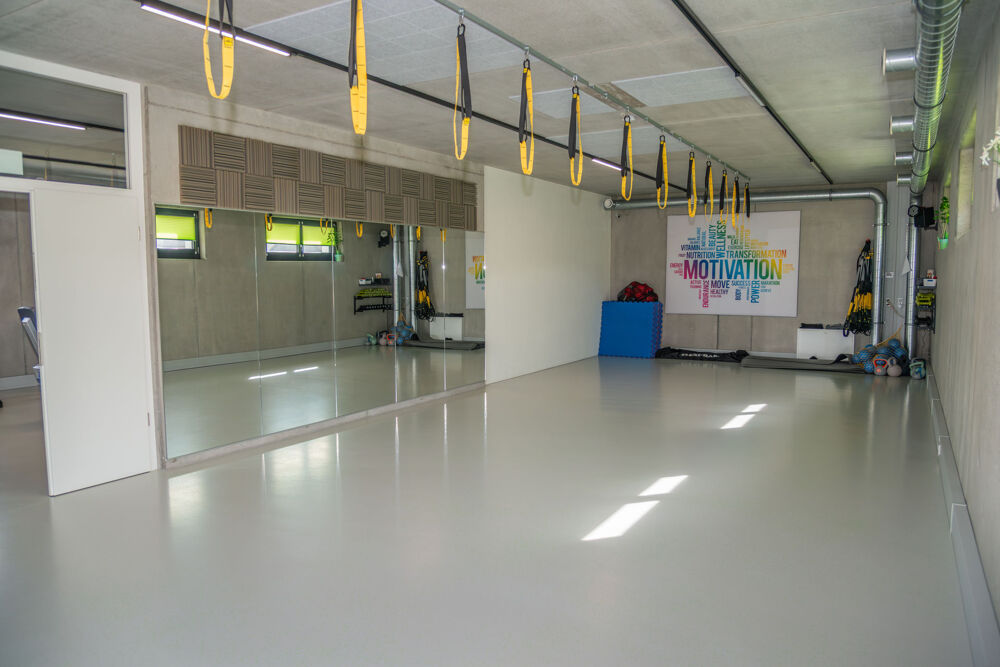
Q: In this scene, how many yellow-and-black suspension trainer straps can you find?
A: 12